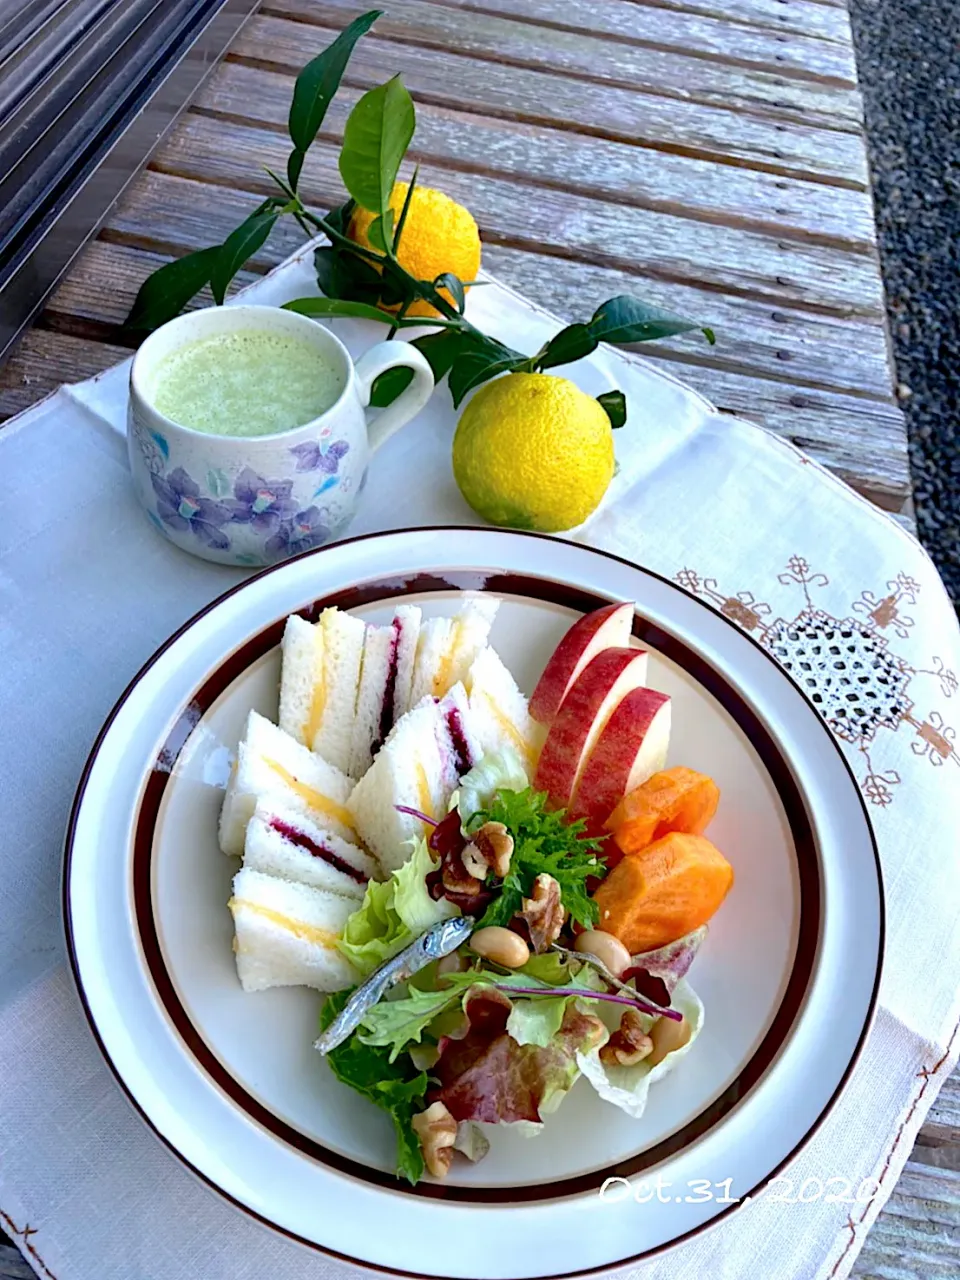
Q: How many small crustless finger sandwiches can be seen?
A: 9